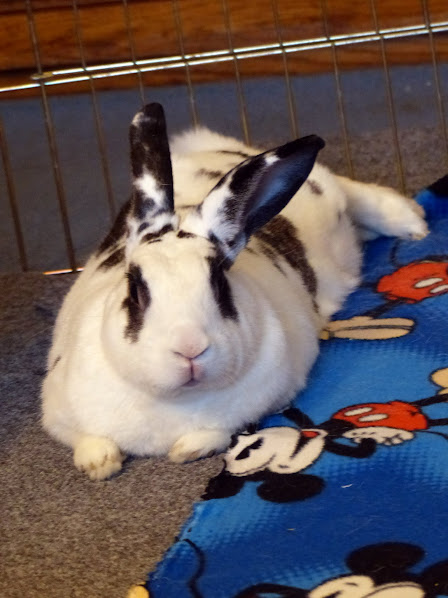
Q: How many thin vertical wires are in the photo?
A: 10